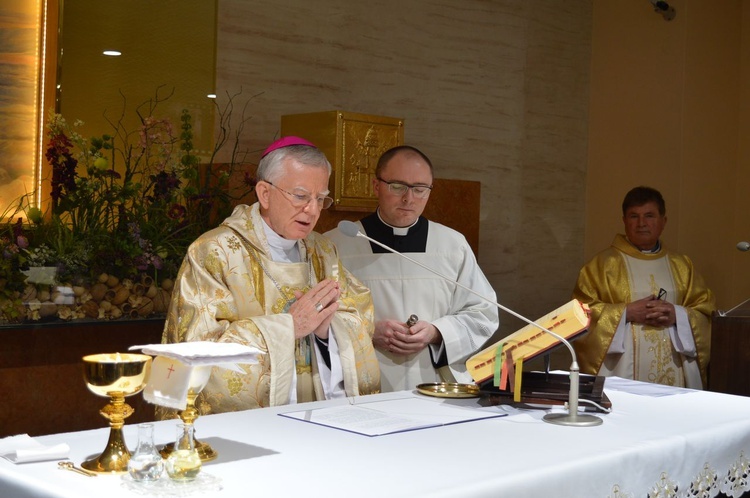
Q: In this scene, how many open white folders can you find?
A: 1